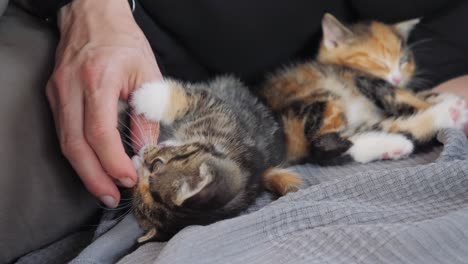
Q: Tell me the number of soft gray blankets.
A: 1